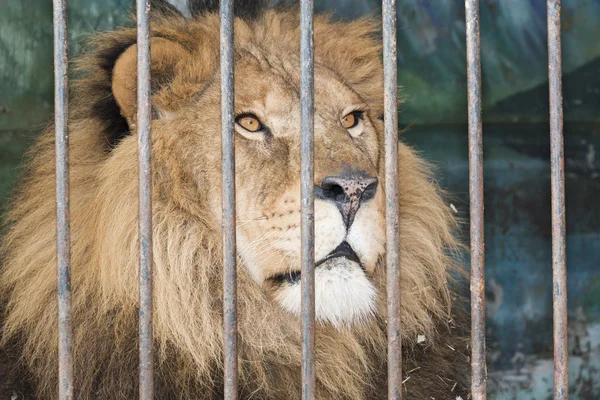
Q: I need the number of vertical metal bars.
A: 7